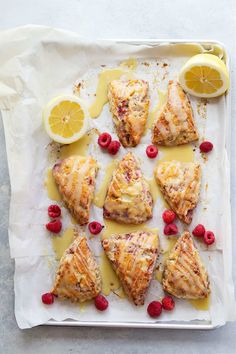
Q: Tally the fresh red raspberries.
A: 15